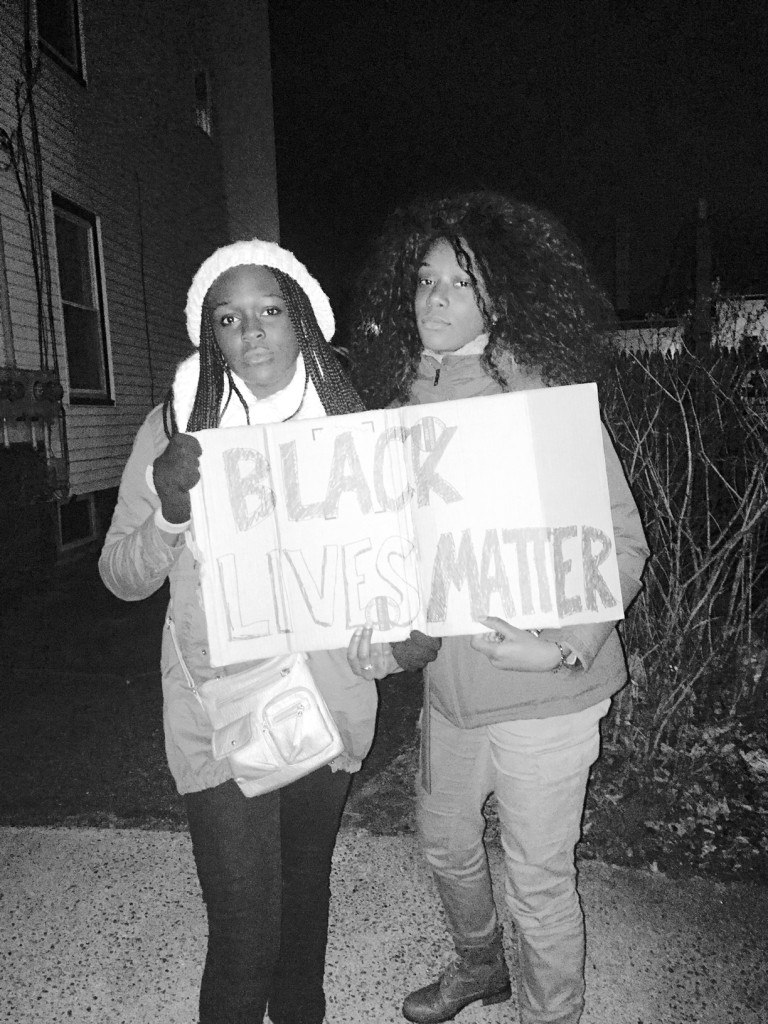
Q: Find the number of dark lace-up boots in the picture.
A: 1